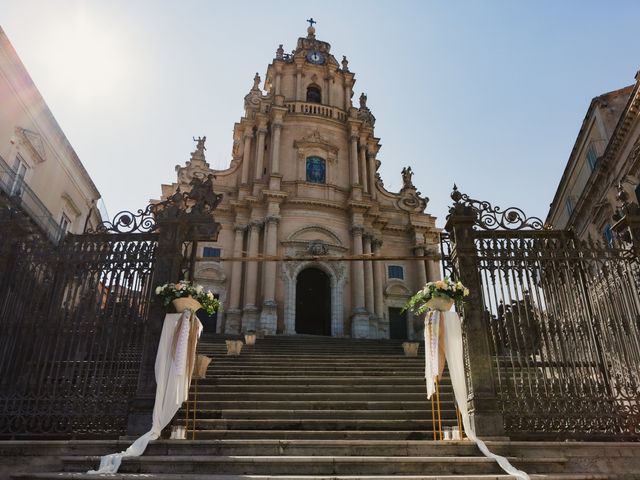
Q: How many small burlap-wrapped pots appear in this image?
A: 4